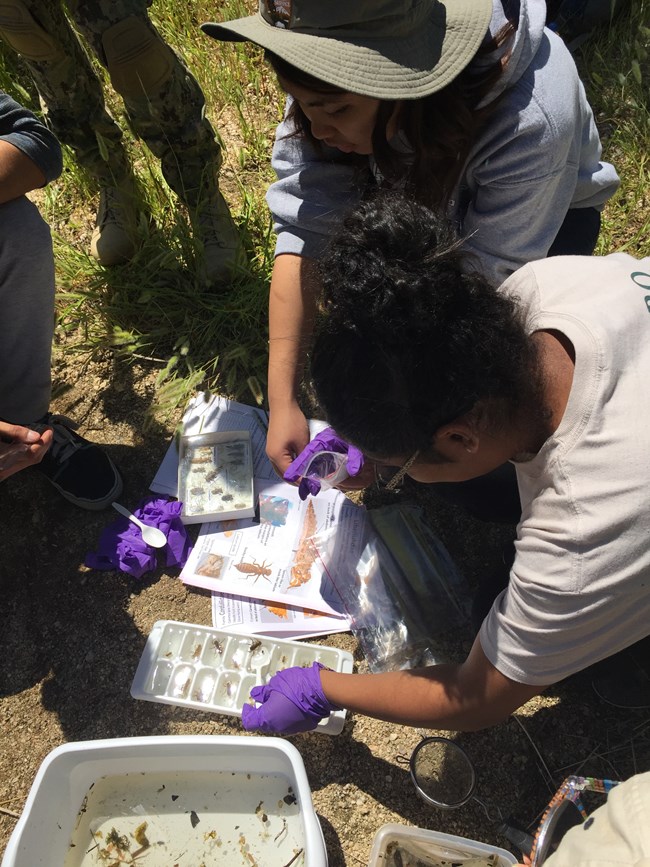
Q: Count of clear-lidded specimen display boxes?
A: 1